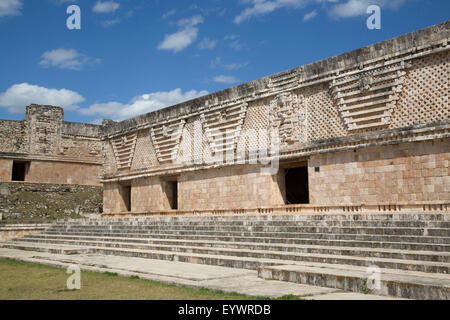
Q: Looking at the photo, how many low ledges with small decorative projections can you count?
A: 1